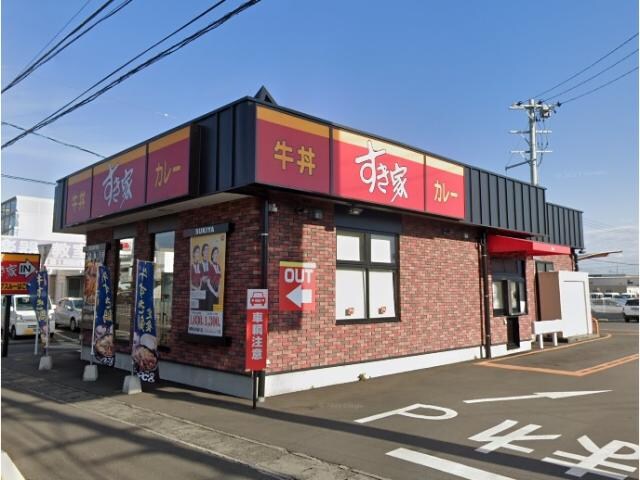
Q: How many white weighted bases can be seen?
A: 3